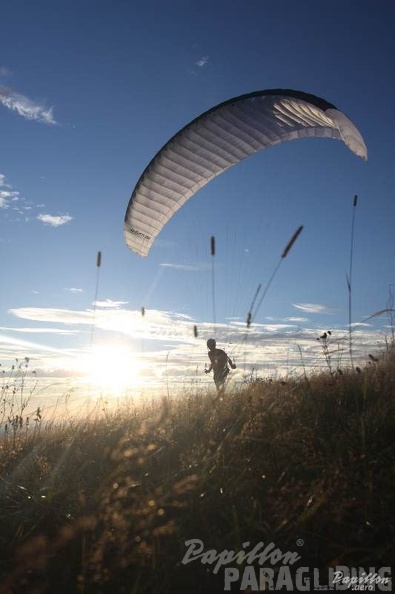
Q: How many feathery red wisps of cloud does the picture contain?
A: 0